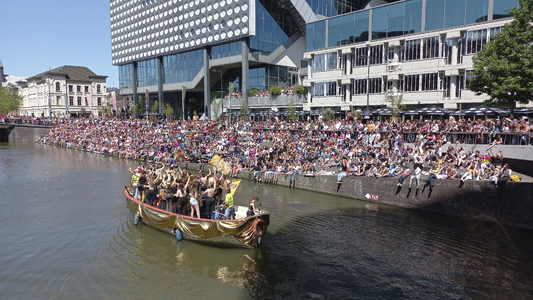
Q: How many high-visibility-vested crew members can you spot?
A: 2